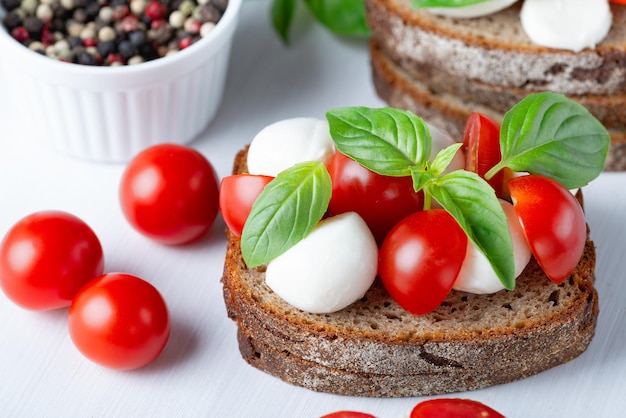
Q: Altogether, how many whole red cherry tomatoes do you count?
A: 3